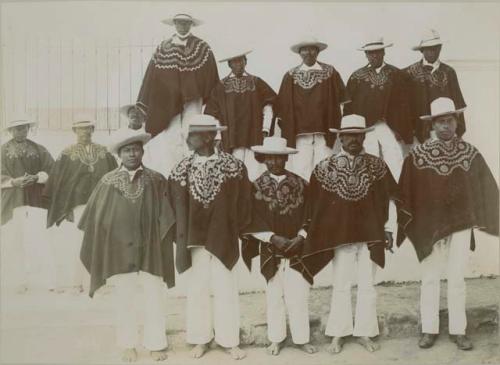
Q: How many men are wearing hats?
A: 13